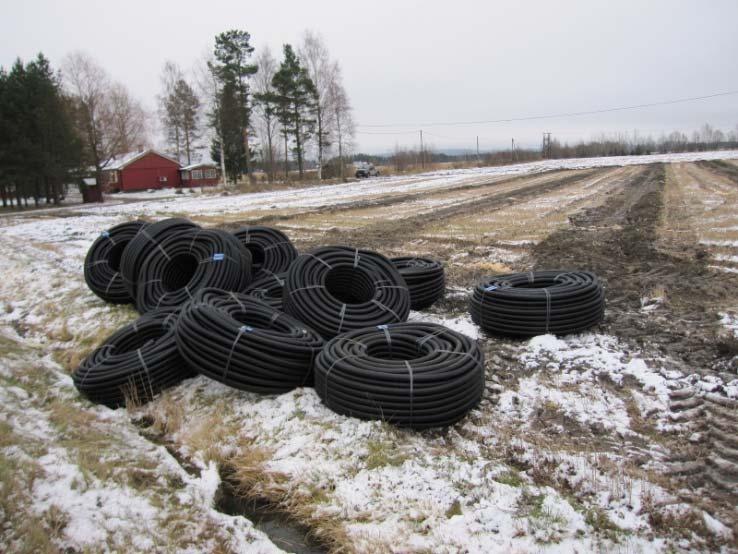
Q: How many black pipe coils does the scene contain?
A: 11